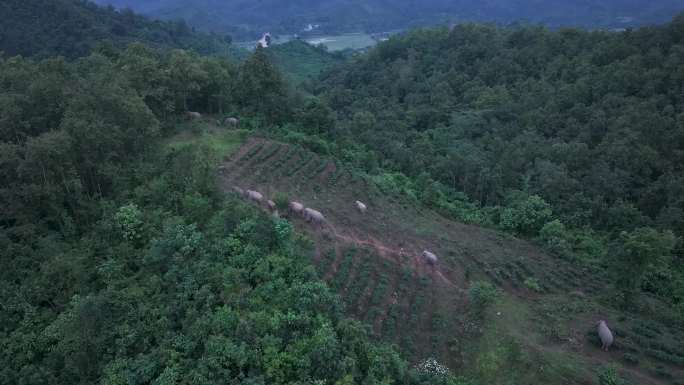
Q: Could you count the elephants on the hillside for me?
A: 10